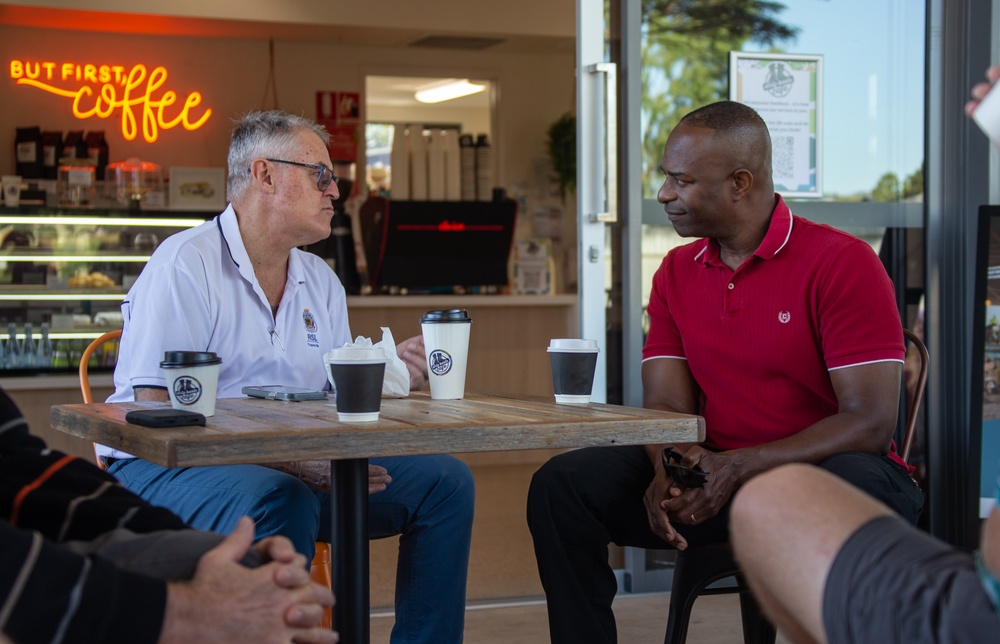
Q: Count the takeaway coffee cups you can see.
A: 4